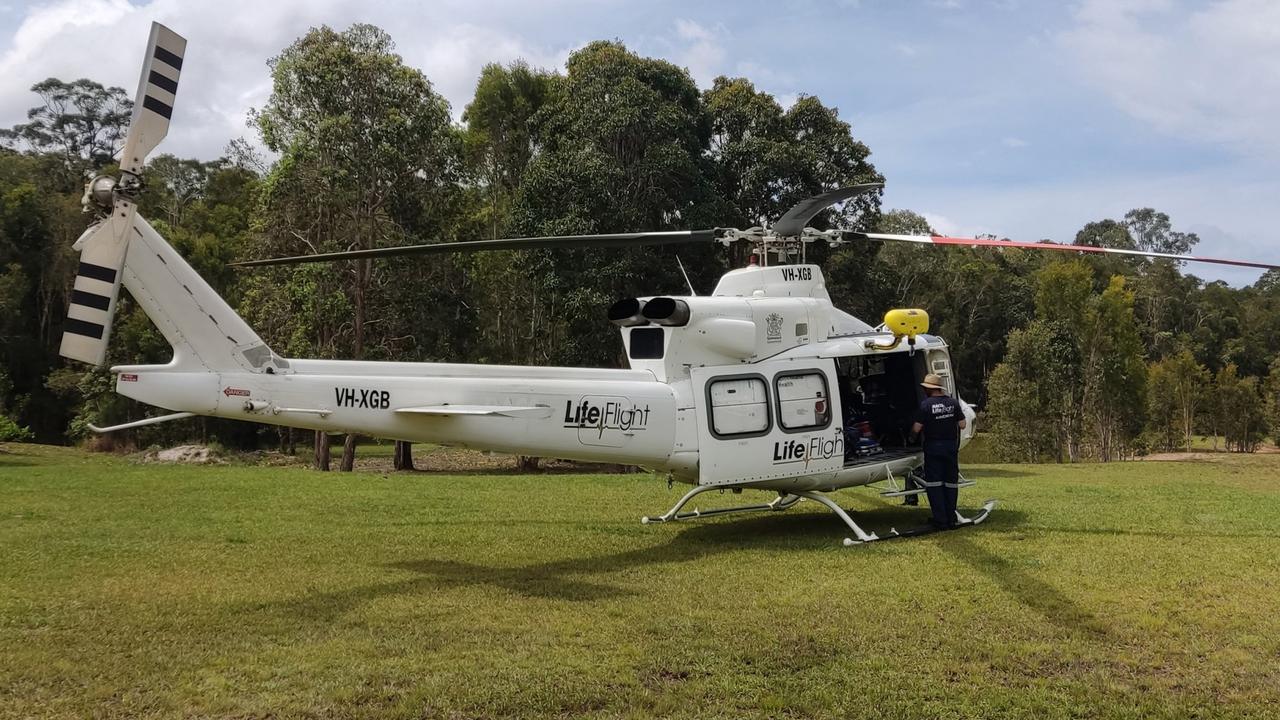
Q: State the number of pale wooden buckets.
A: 0